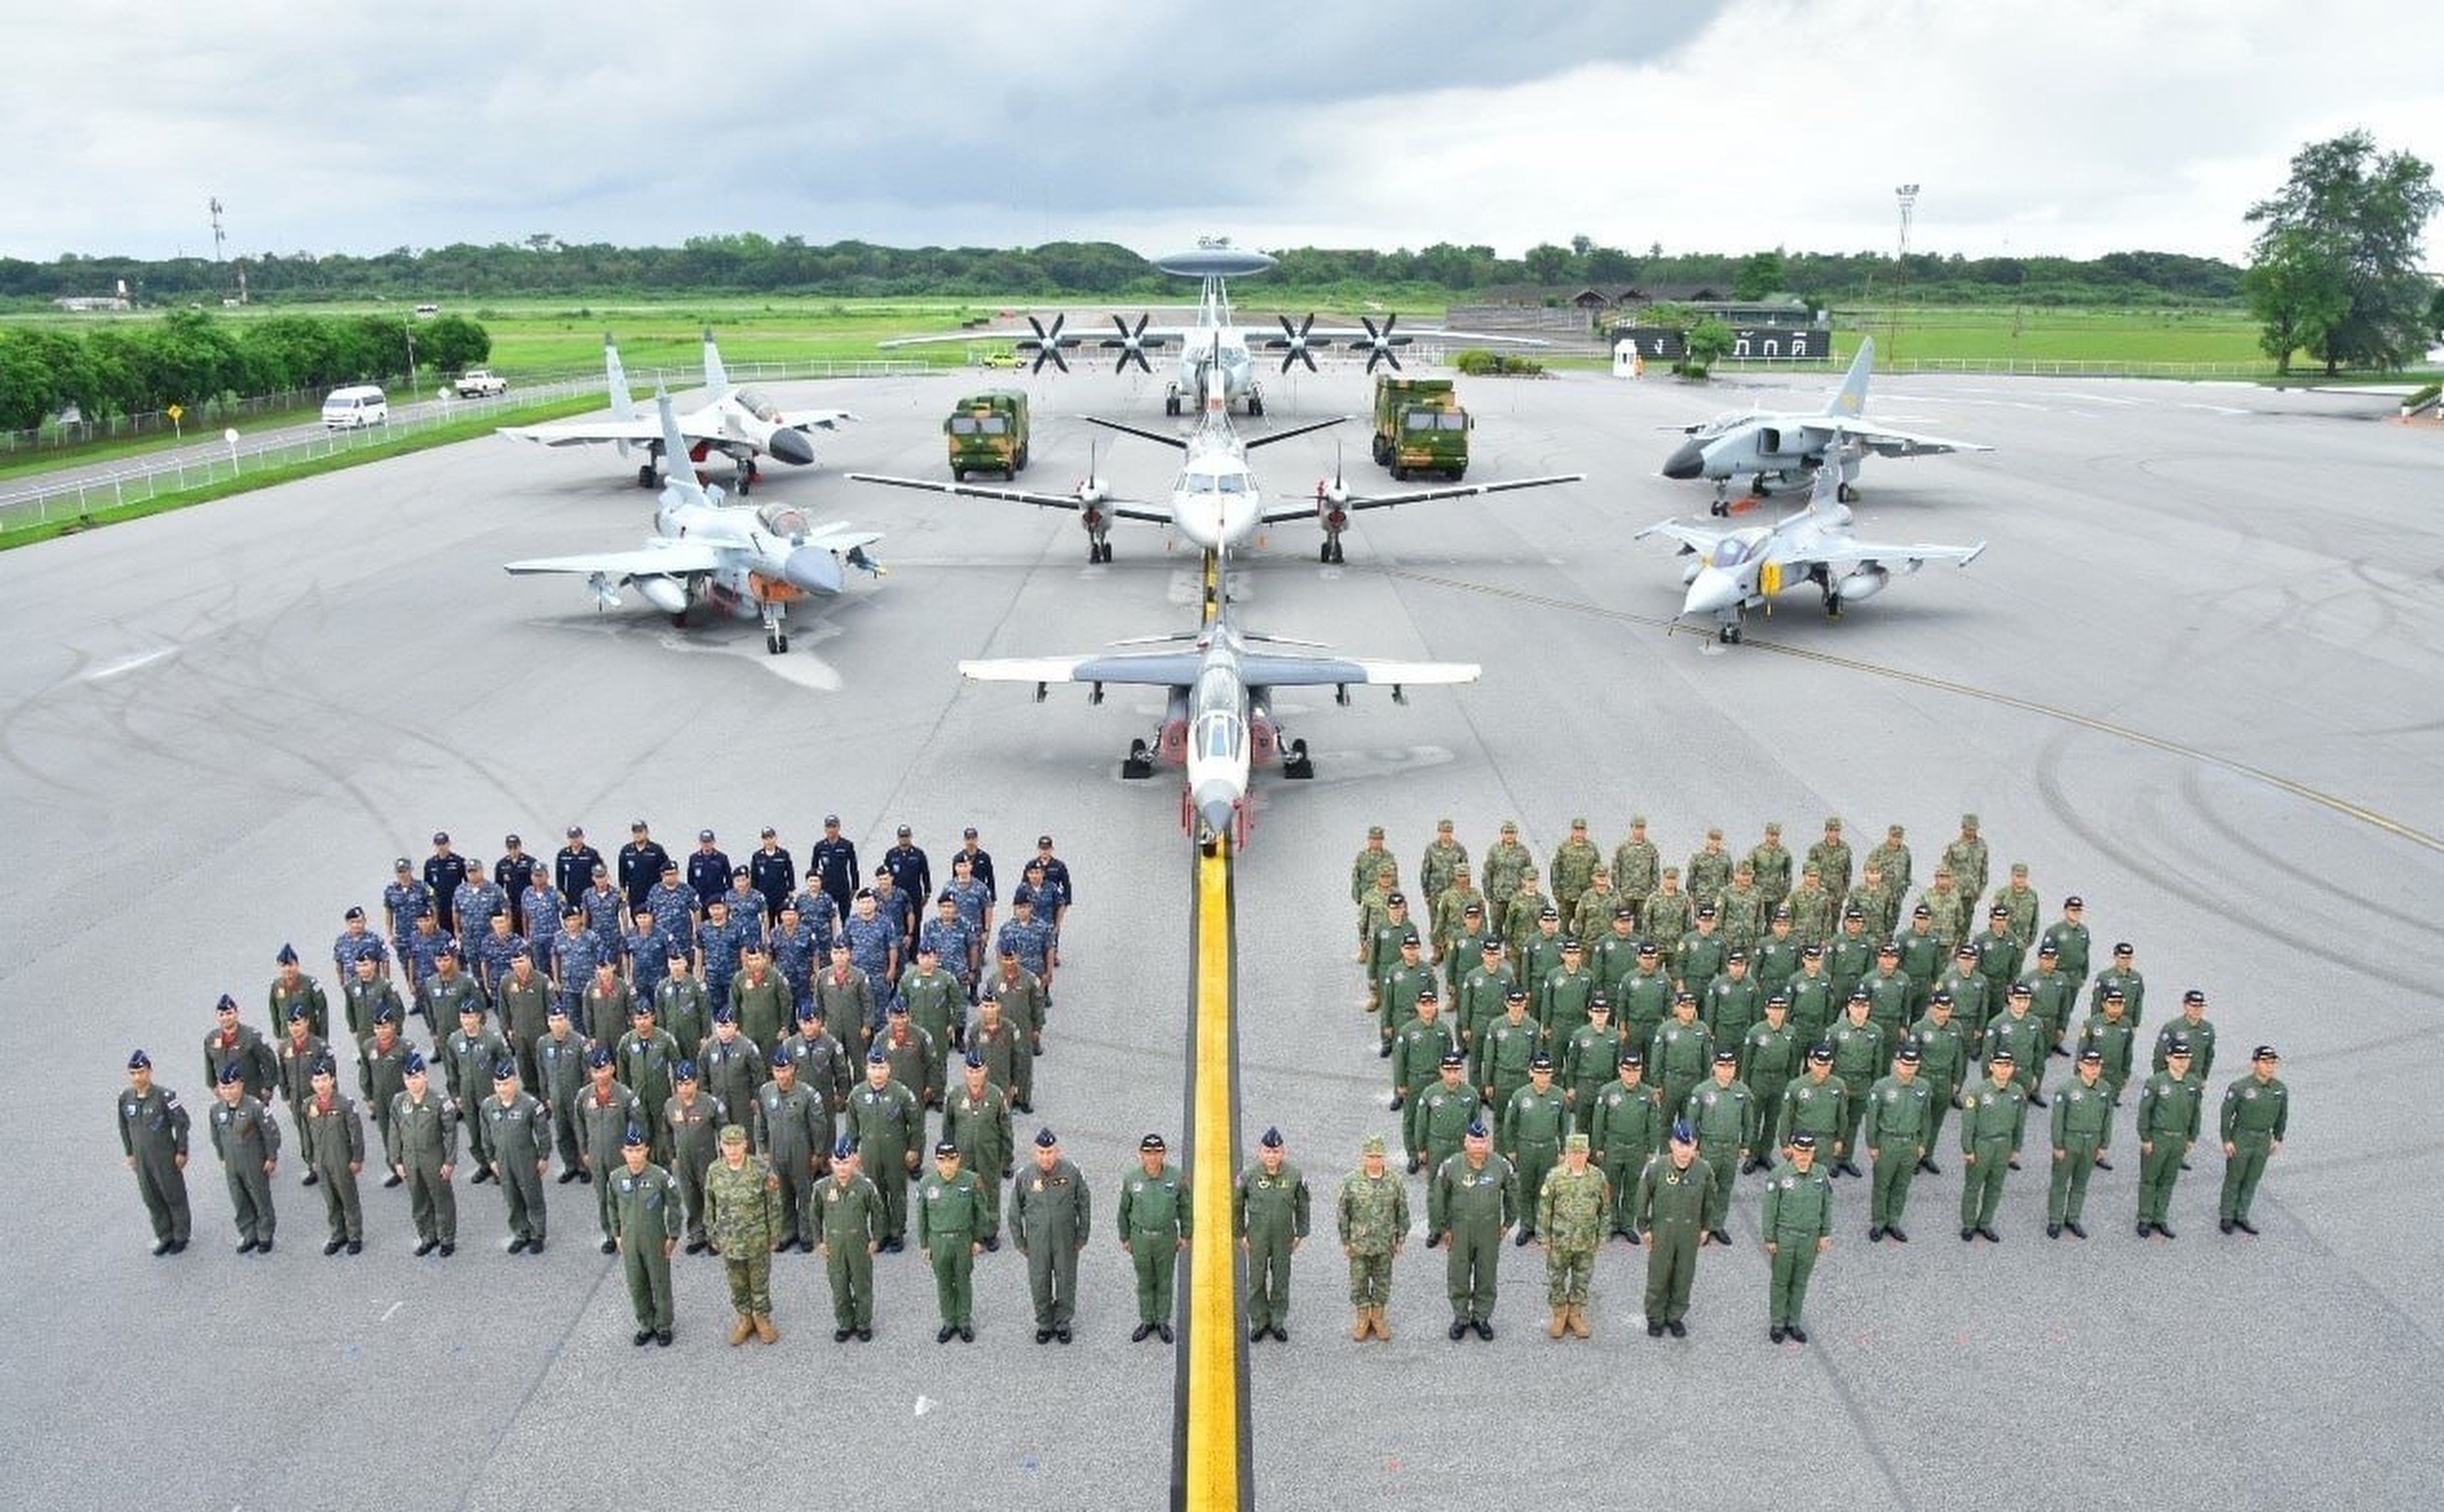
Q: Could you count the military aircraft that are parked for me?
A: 7